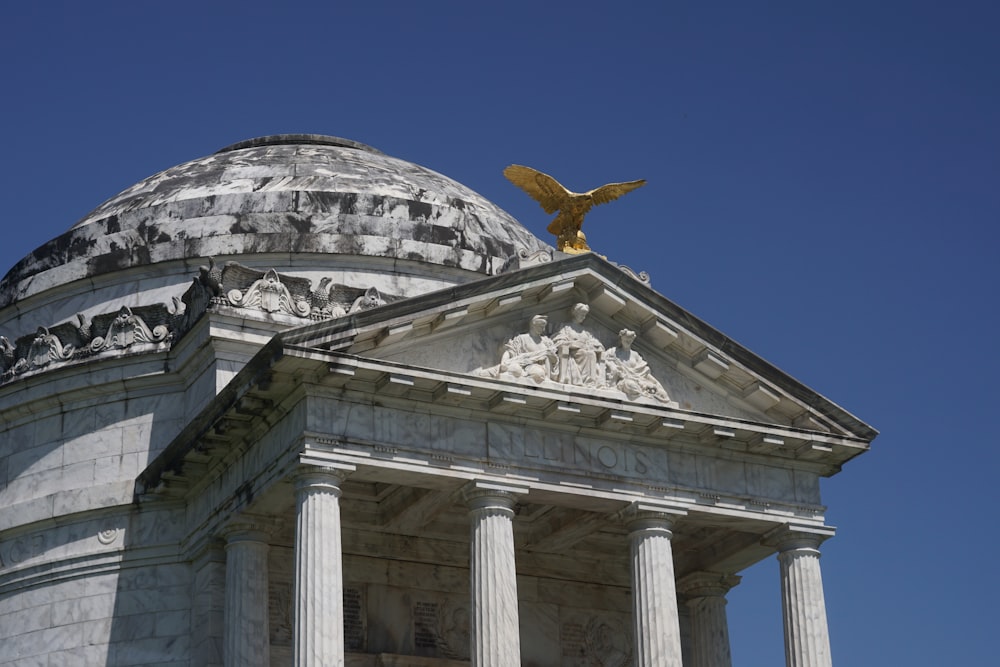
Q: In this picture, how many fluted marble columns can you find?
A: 6